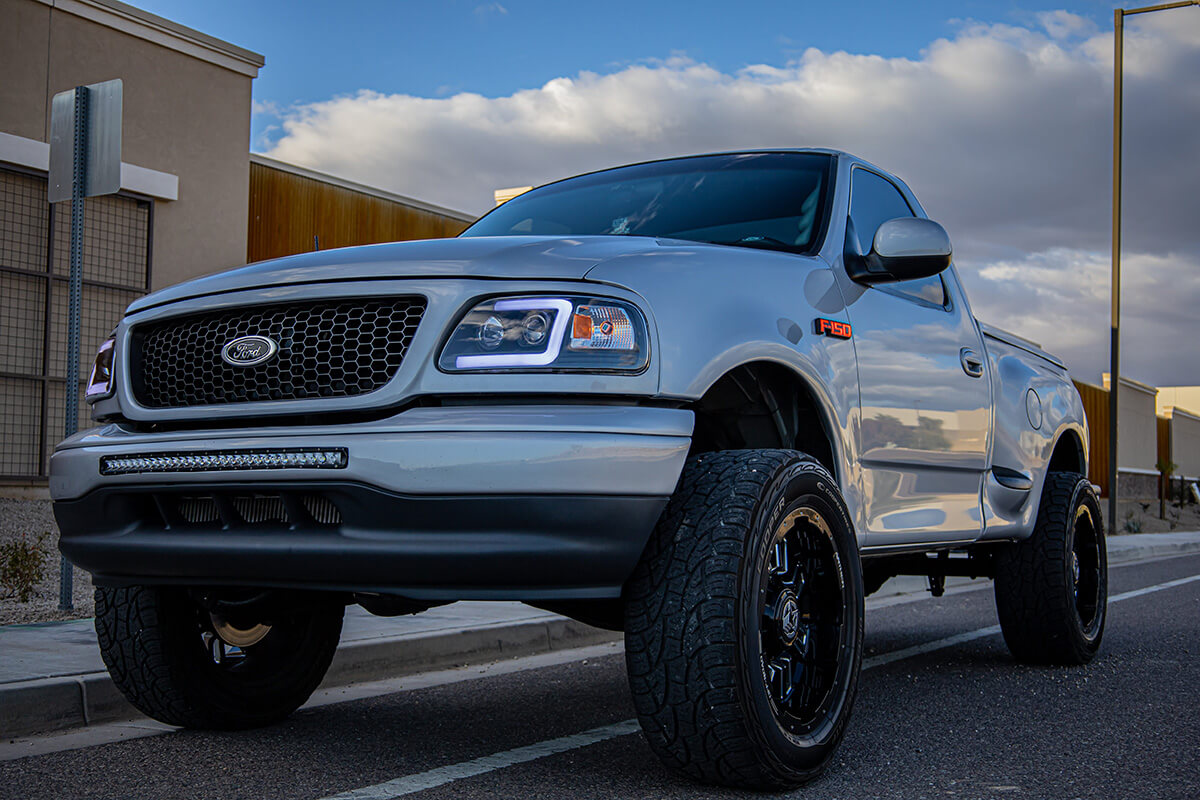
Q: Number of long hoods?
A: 1